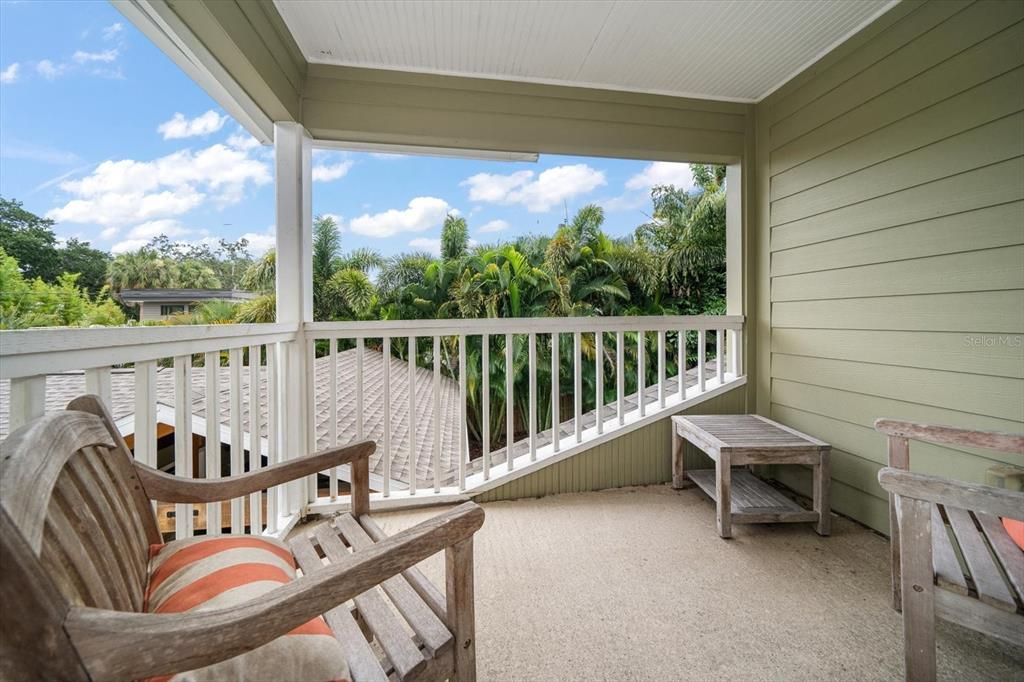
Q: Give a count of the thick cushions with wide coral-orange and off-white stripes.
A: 1